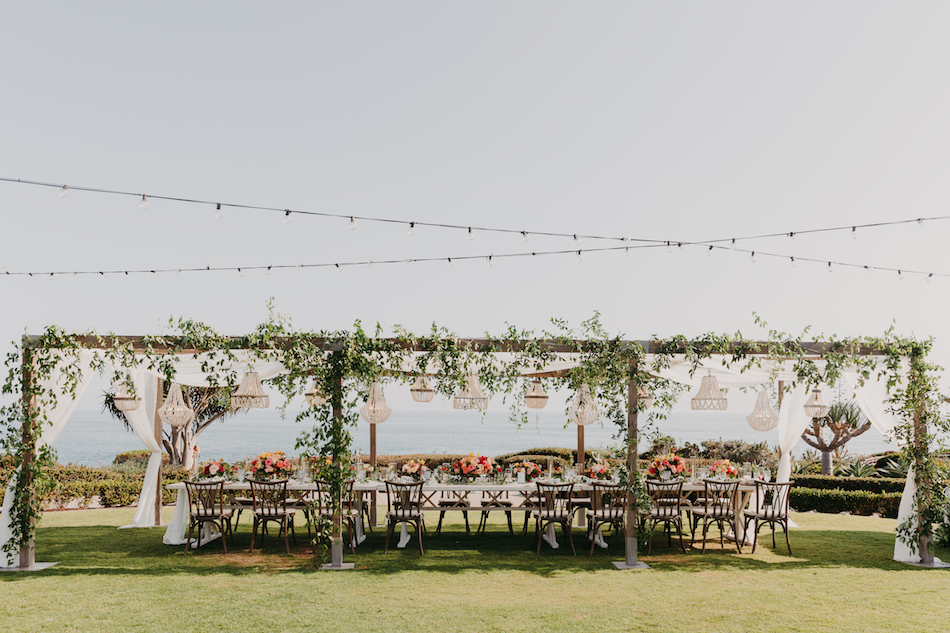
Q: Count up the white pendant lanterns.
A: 13